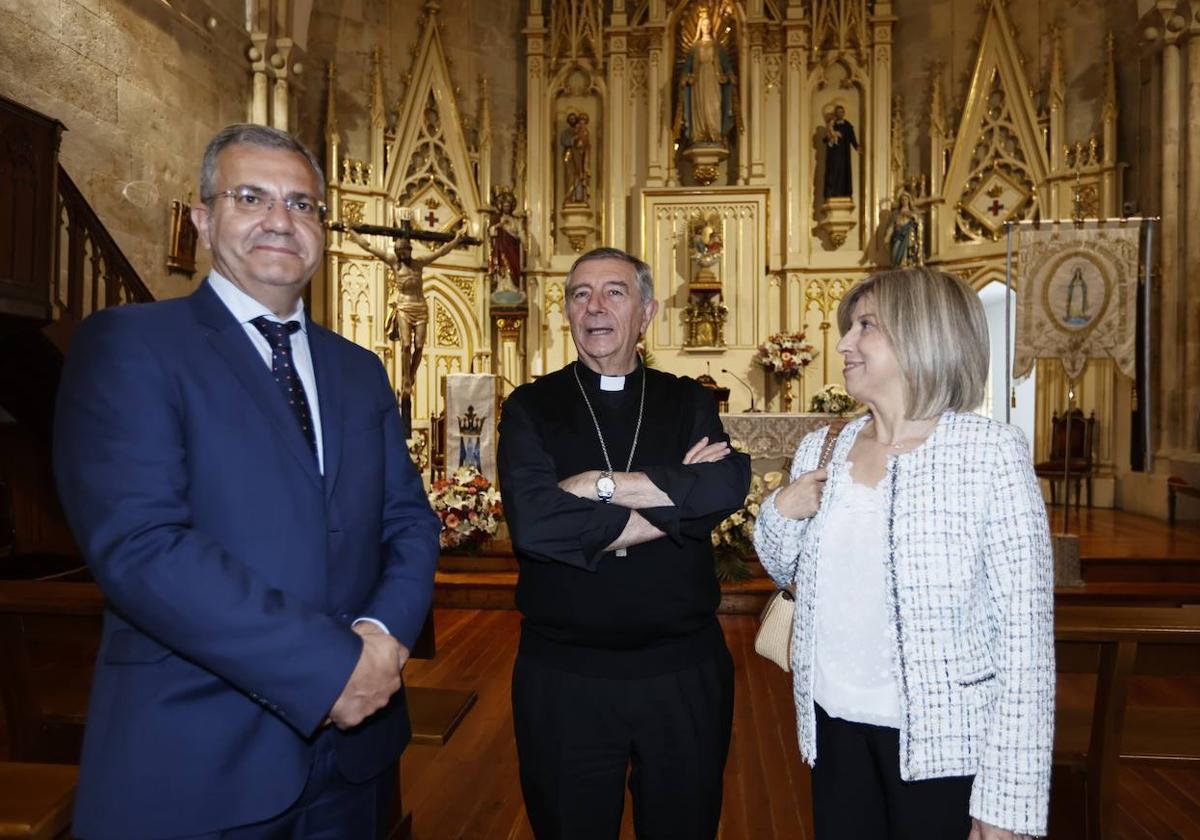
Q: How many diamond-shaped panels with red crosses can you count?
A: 2